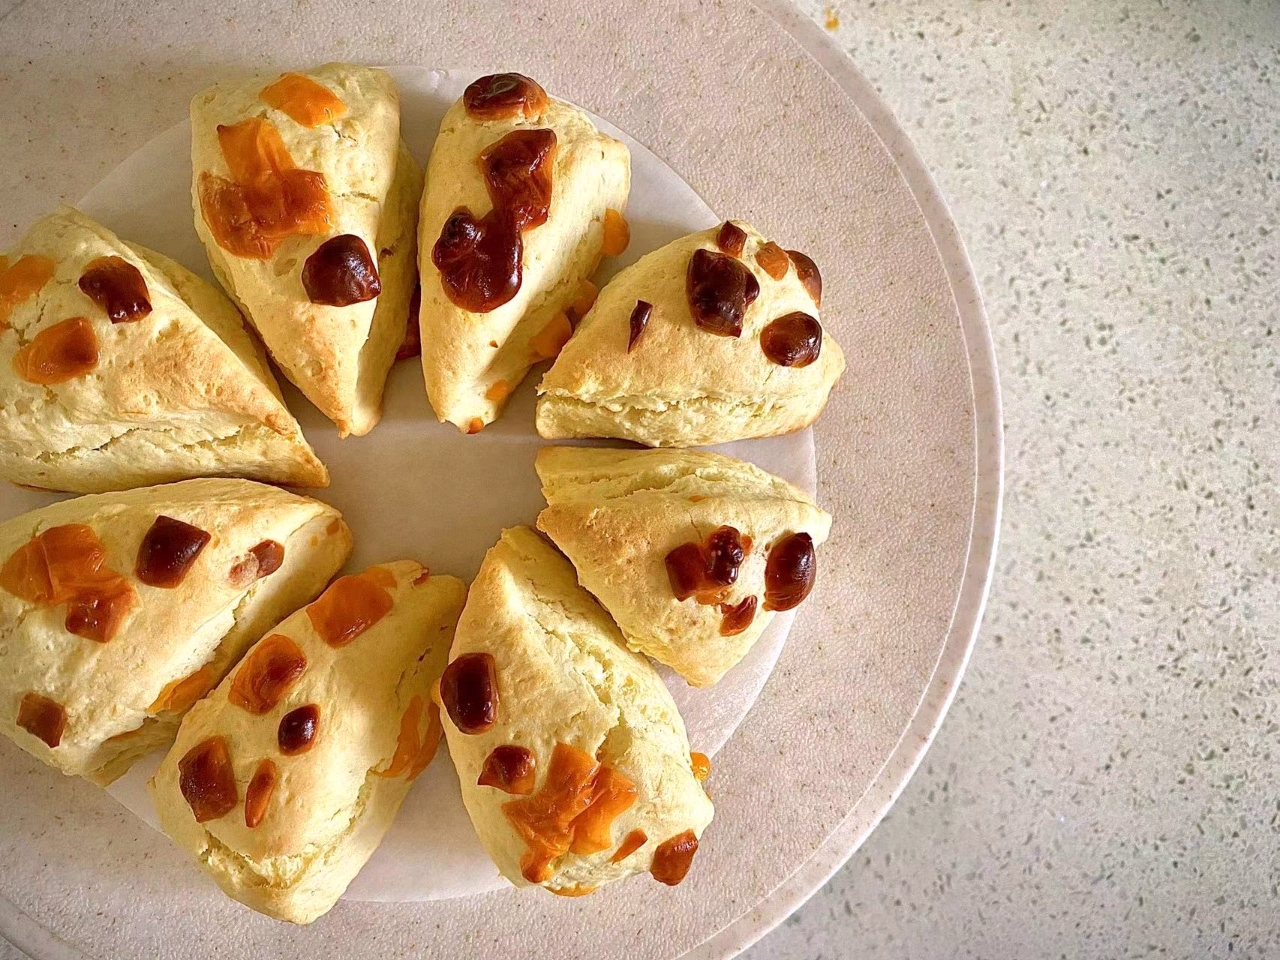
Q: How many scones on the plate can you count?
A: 8